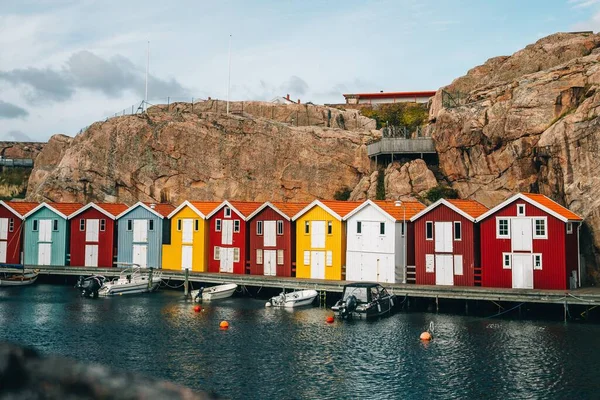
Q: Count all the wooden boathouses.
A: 11